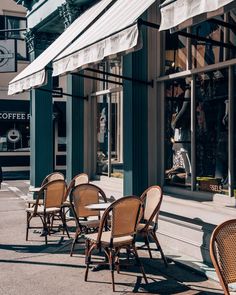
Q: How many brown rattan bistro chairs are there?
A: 7